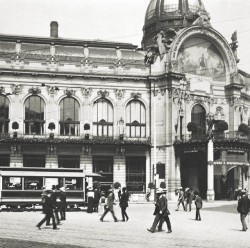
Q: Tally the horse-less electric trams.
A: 1